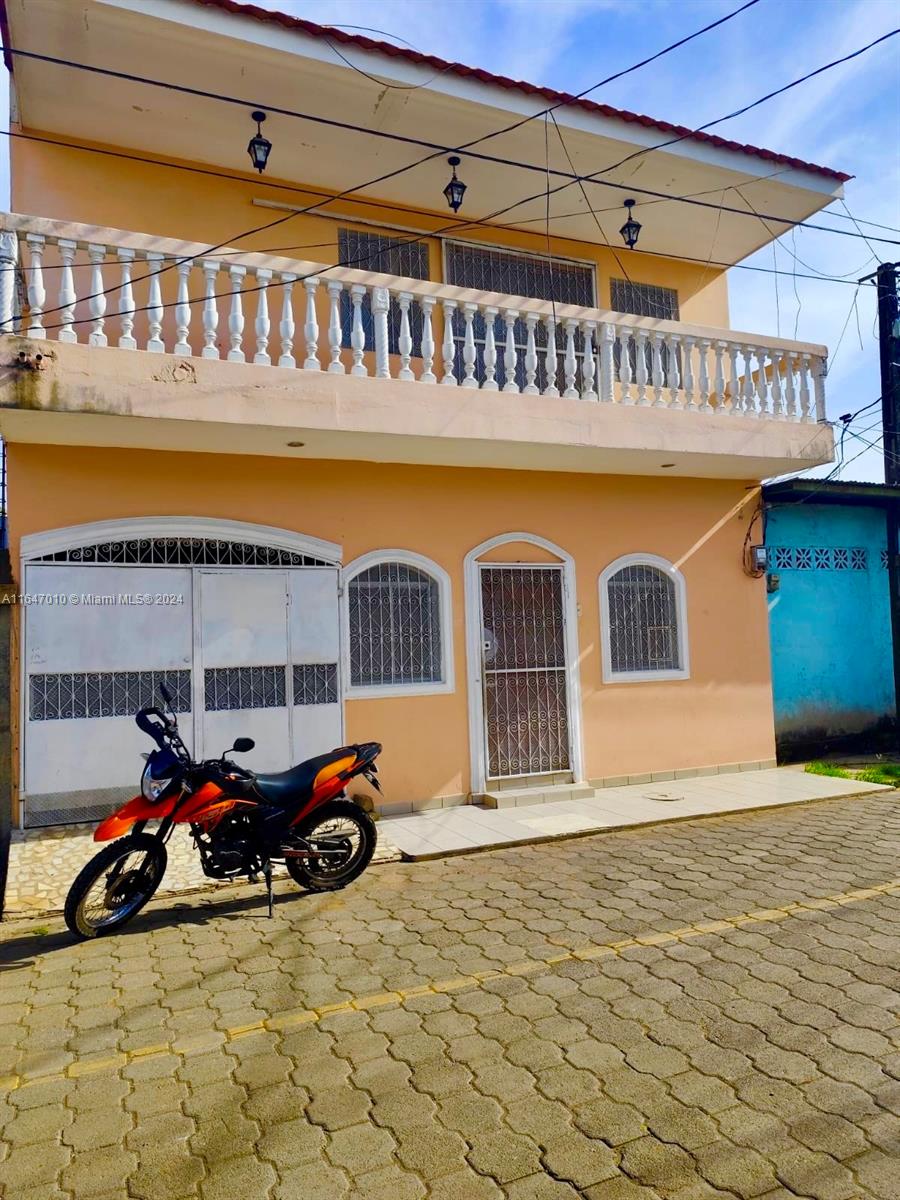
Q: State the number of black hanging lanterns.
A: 3